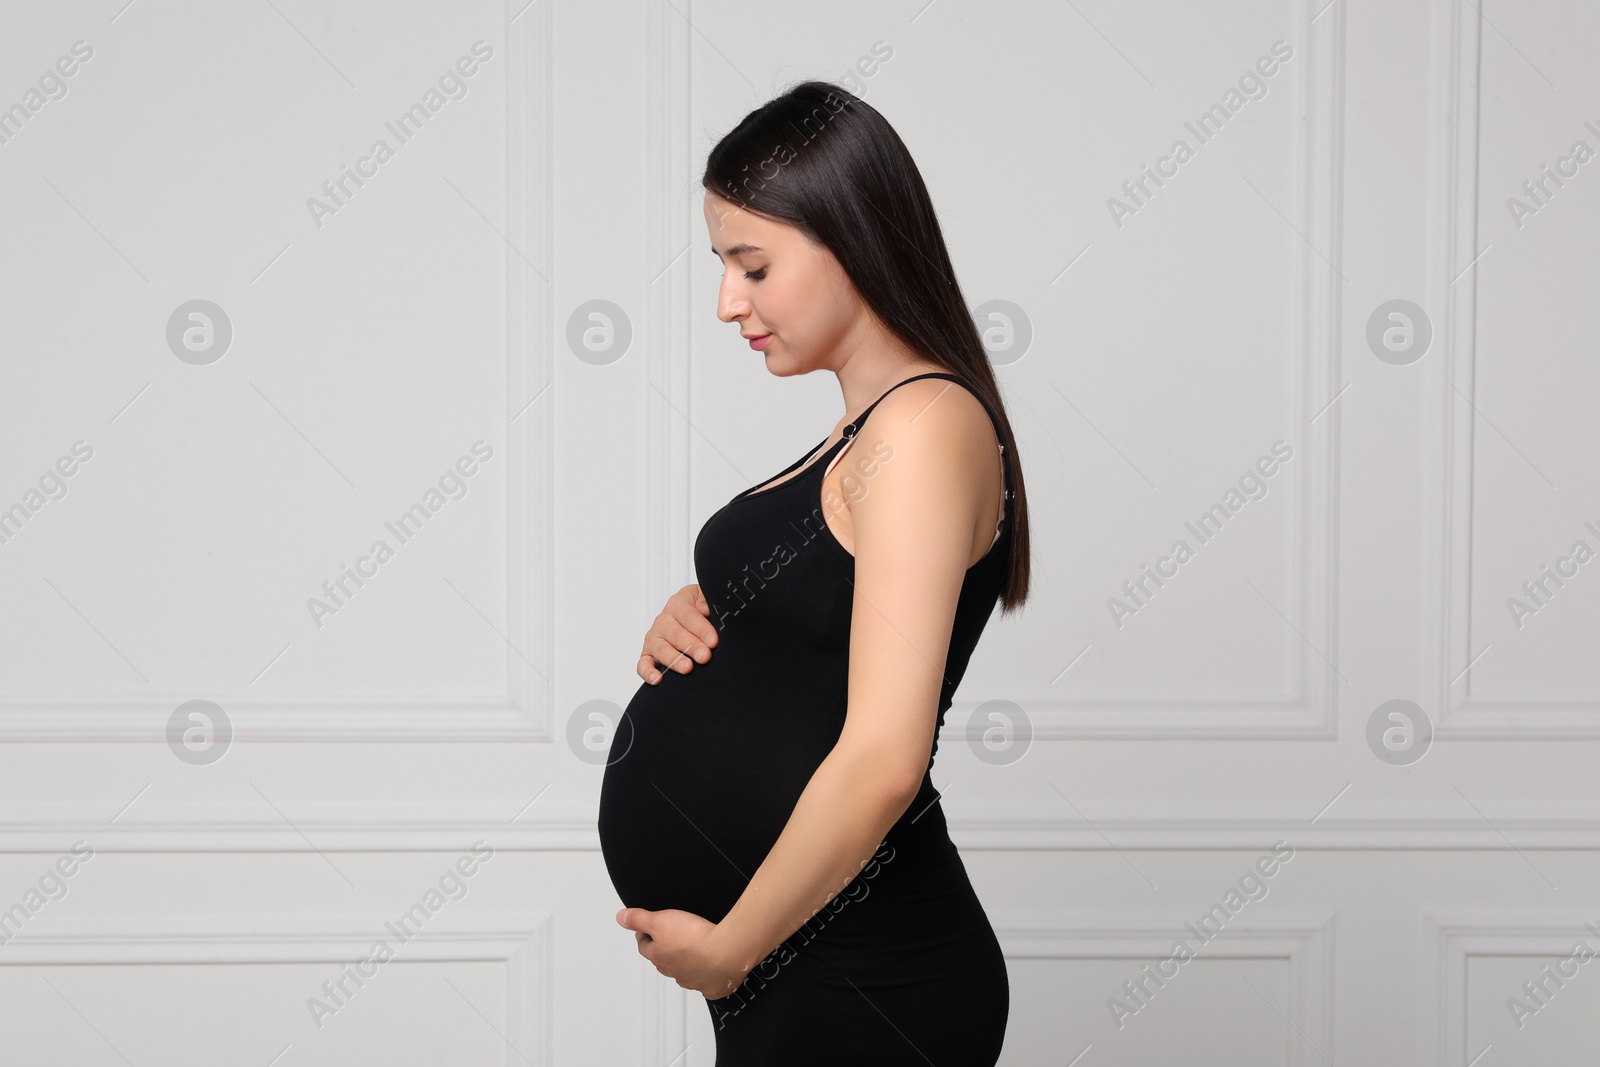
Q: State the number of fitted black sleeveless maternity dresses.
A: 1